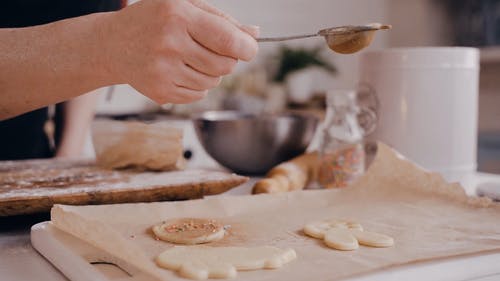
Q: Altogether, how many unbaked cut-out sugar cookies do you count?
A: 3